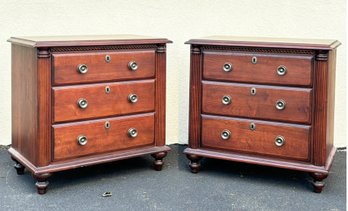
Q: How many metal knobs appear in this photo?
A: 12